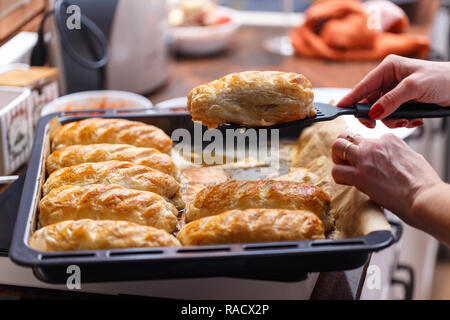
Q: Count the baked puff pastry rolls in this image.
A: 8